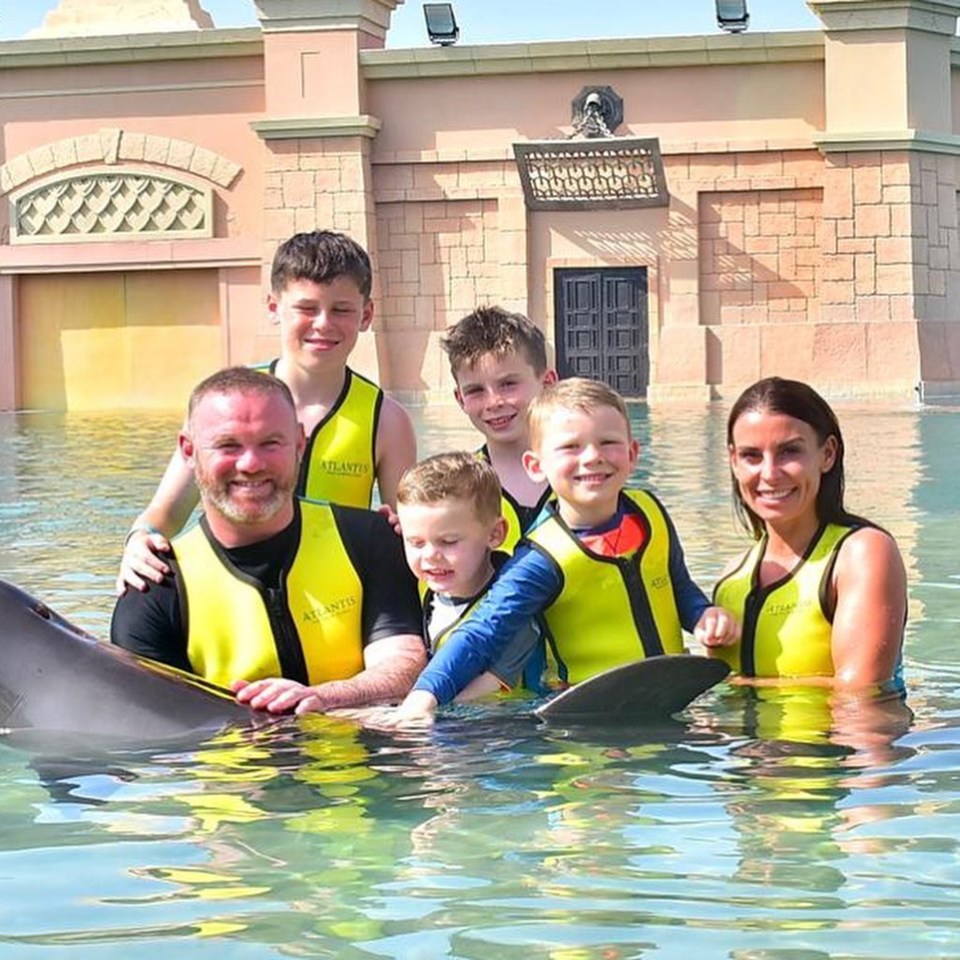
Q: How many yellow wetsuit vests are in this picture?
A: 6